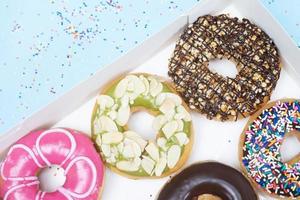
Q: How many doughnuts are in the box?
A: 5